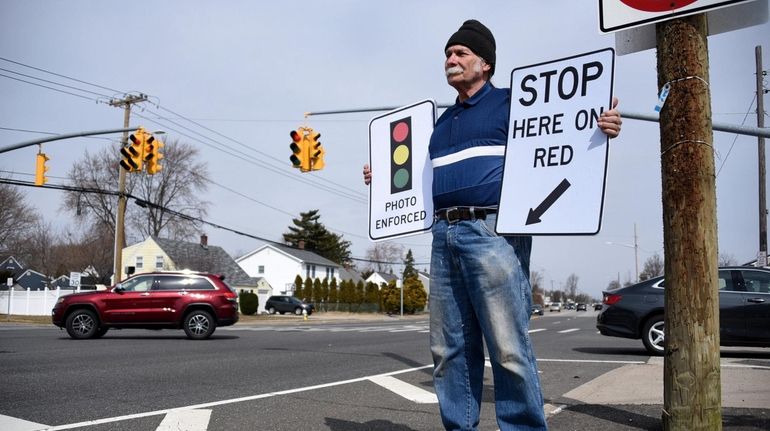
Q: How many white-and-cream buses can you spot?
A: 0